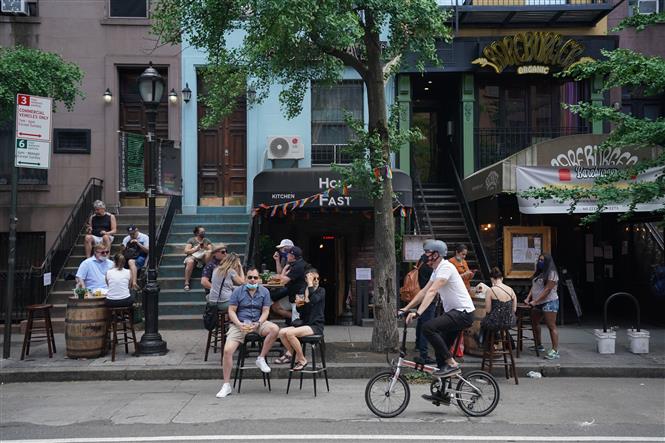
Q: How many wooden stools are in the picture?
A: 5